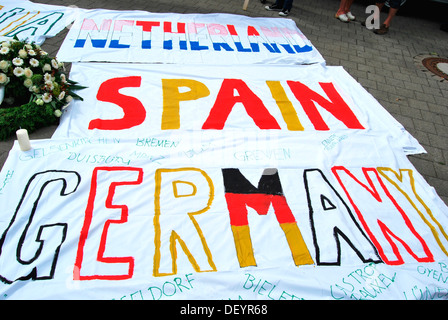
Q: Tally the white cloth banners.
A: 4